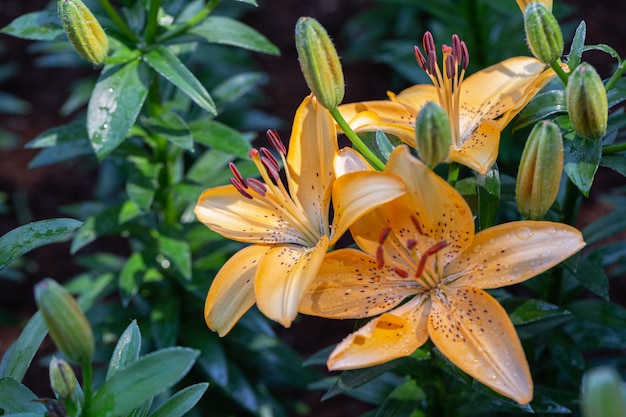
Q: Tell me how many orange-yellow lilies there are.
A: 3